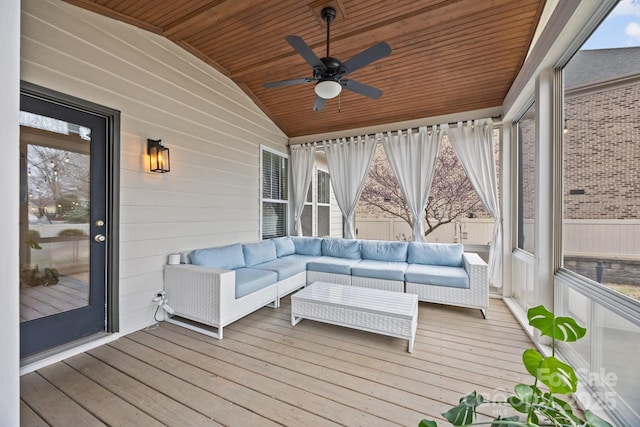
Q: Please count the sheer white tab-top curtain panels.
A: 4